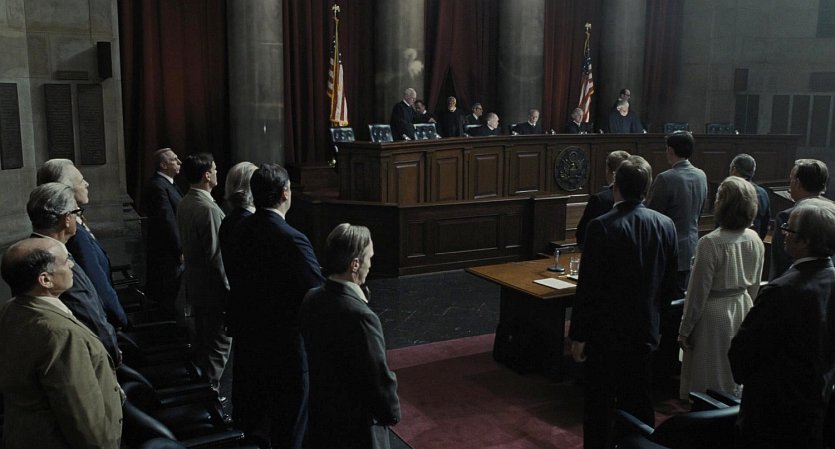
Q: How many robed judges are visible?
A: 9